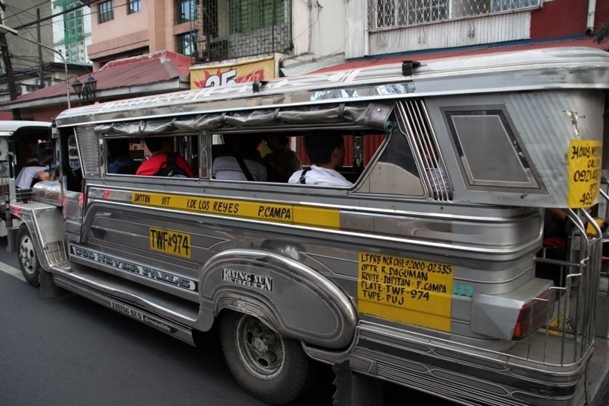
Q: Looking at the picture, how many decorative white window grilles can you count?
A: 1